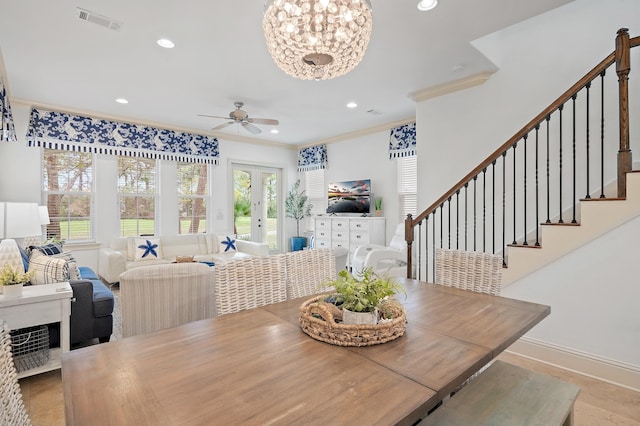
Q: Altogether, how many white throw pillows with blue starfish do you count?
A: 2